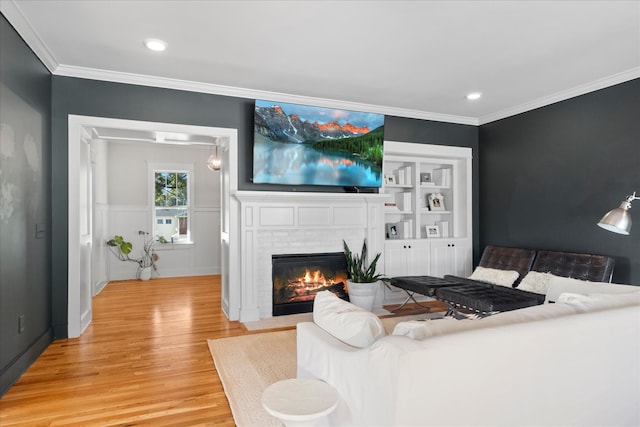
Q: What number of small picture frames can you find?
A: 5